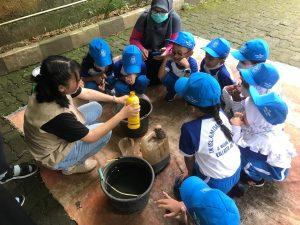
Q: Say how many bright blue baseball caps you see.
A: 9